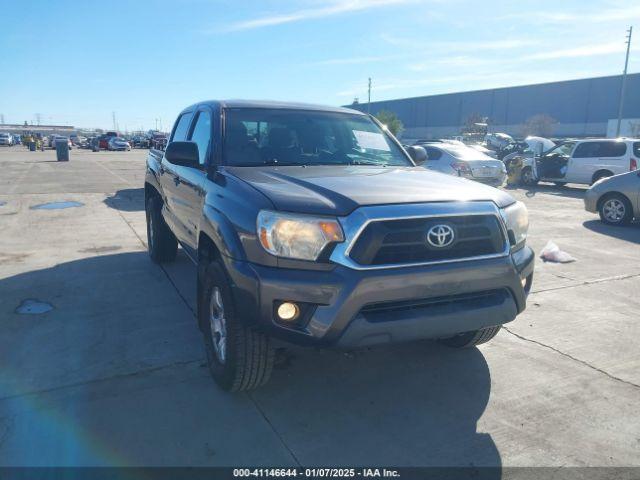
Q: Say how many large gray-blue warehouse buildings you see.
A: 1